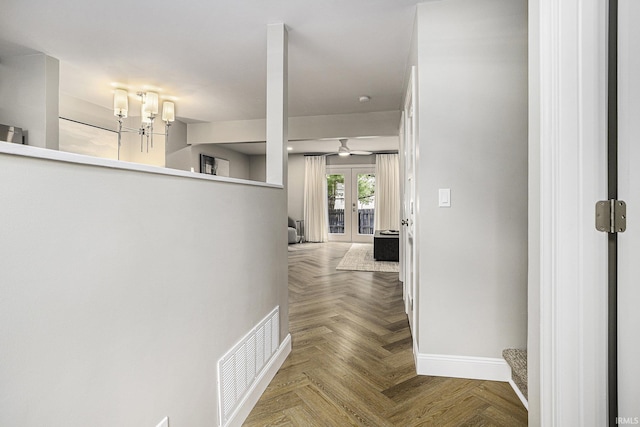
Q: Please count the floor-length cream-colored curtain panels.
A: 2